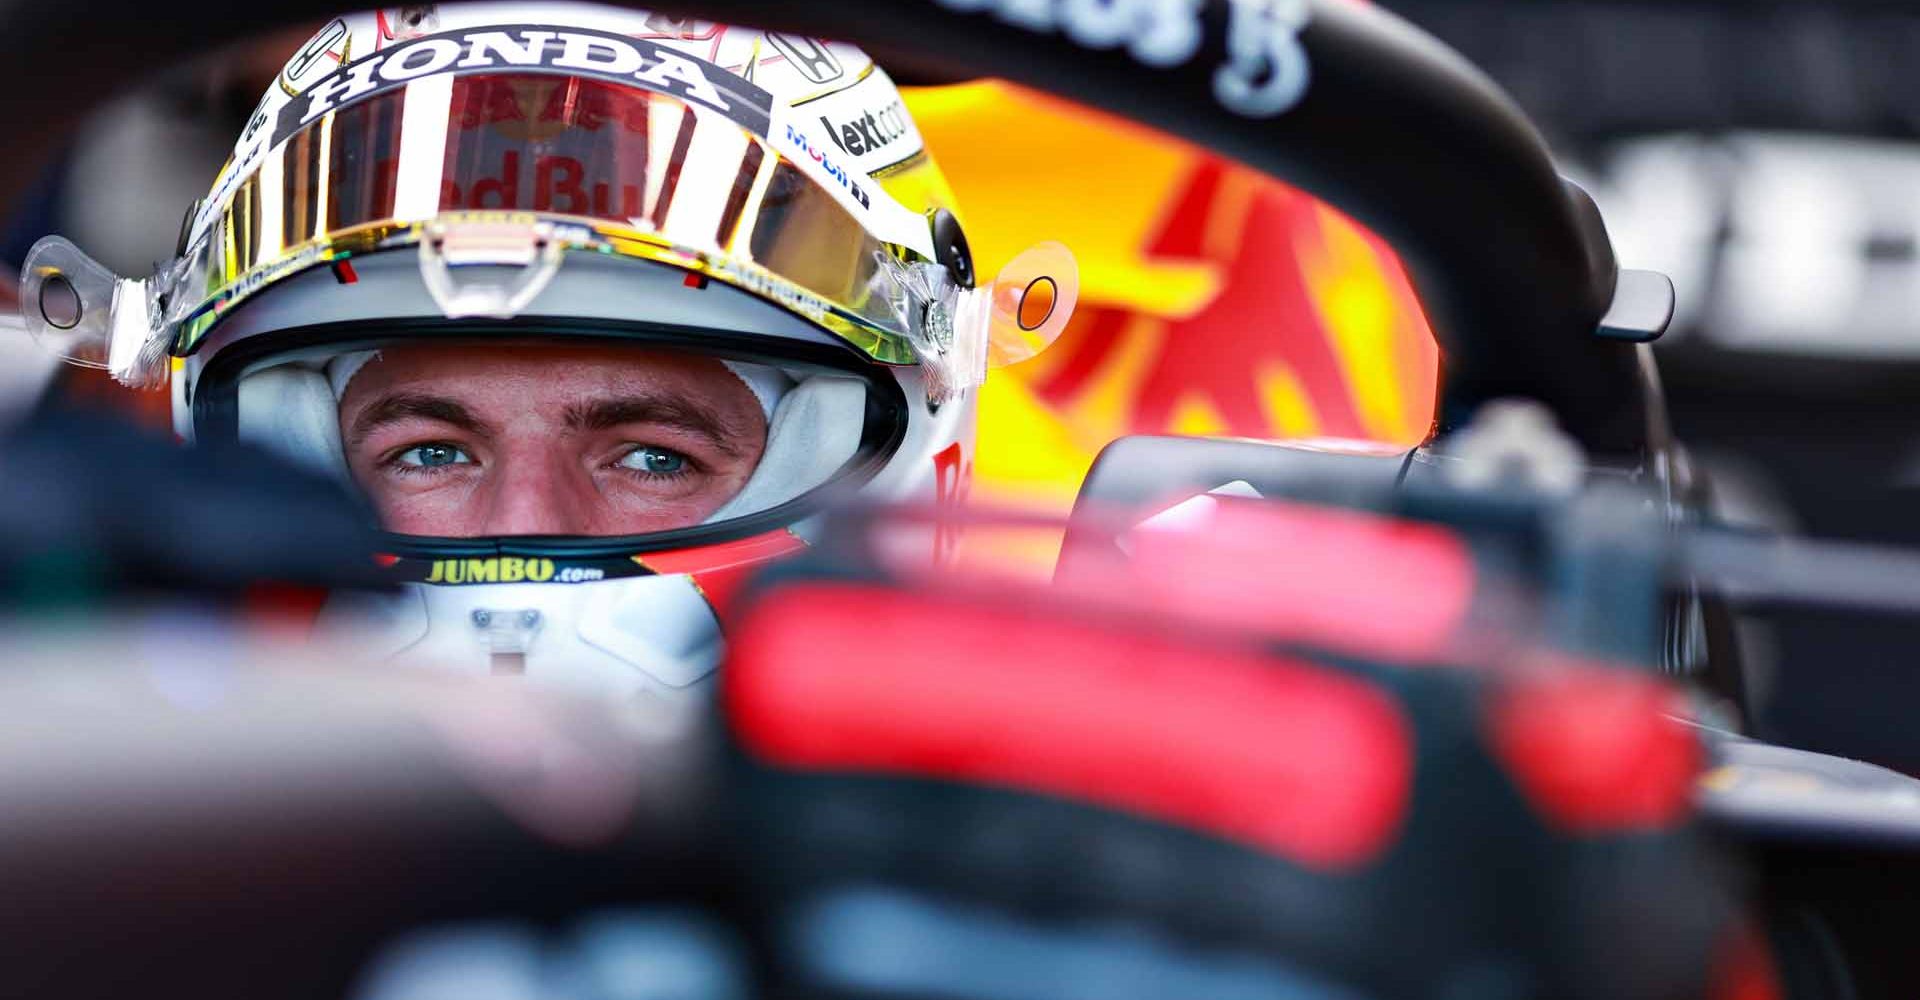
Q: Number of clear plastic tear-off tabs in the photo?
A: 2